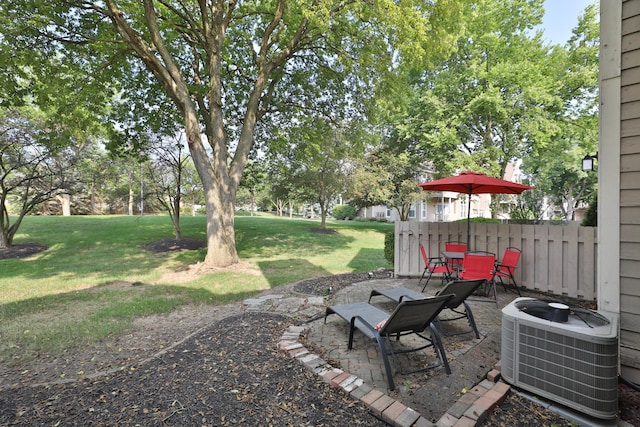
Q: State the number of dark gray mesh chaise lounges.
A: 2